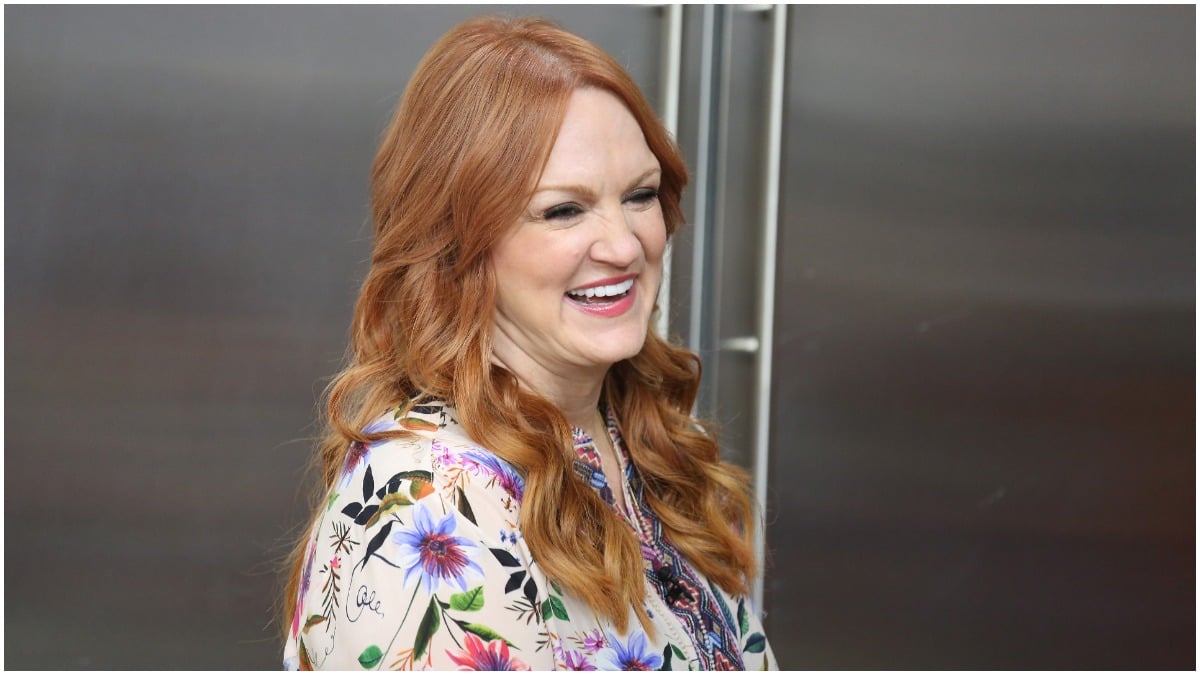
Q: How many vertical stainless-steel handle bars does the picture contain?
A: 2